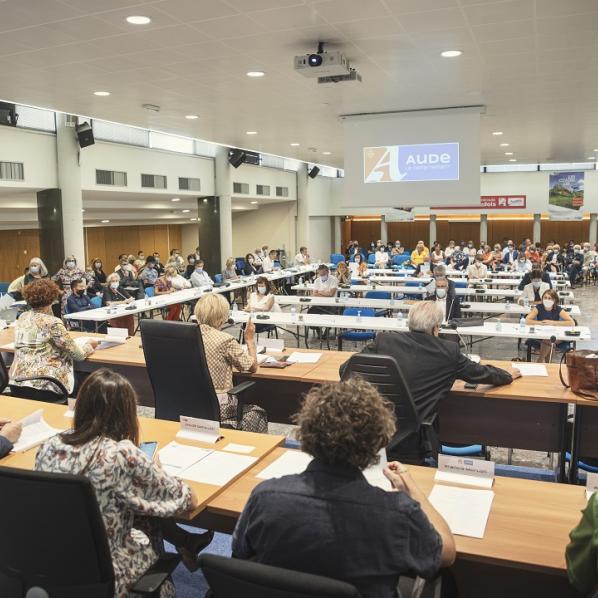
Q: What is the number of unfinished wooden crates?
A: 0